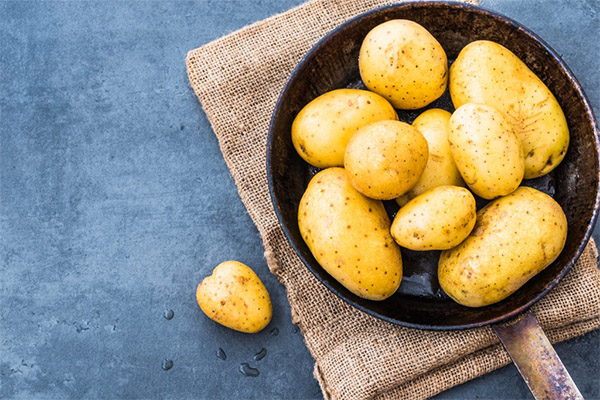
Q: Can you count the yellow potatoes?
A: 10